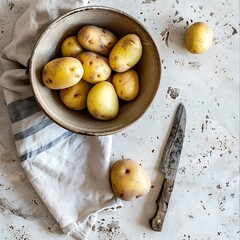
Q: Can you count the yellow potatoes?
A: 10